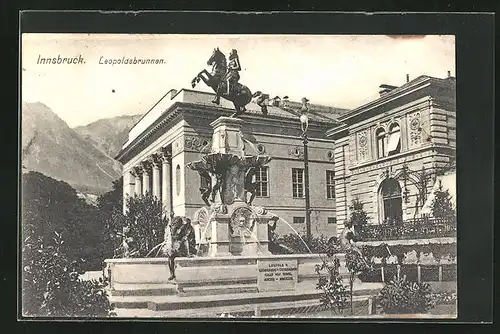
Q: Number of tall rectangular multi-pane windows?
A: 3